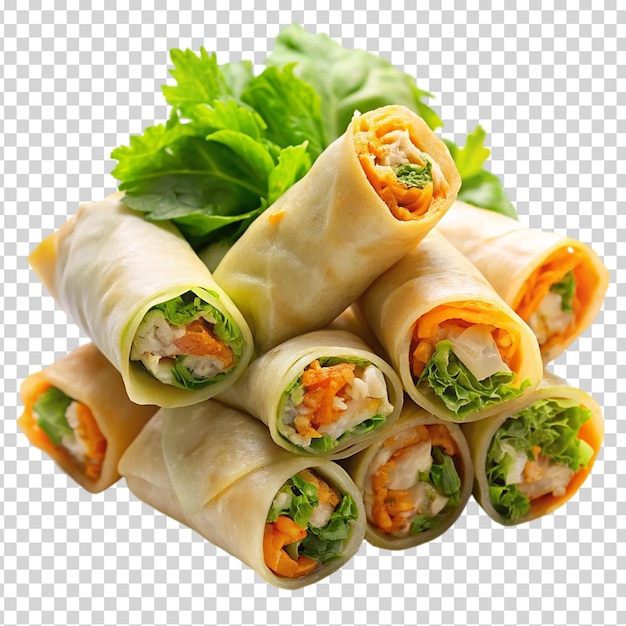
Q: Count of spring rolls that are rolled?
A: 9